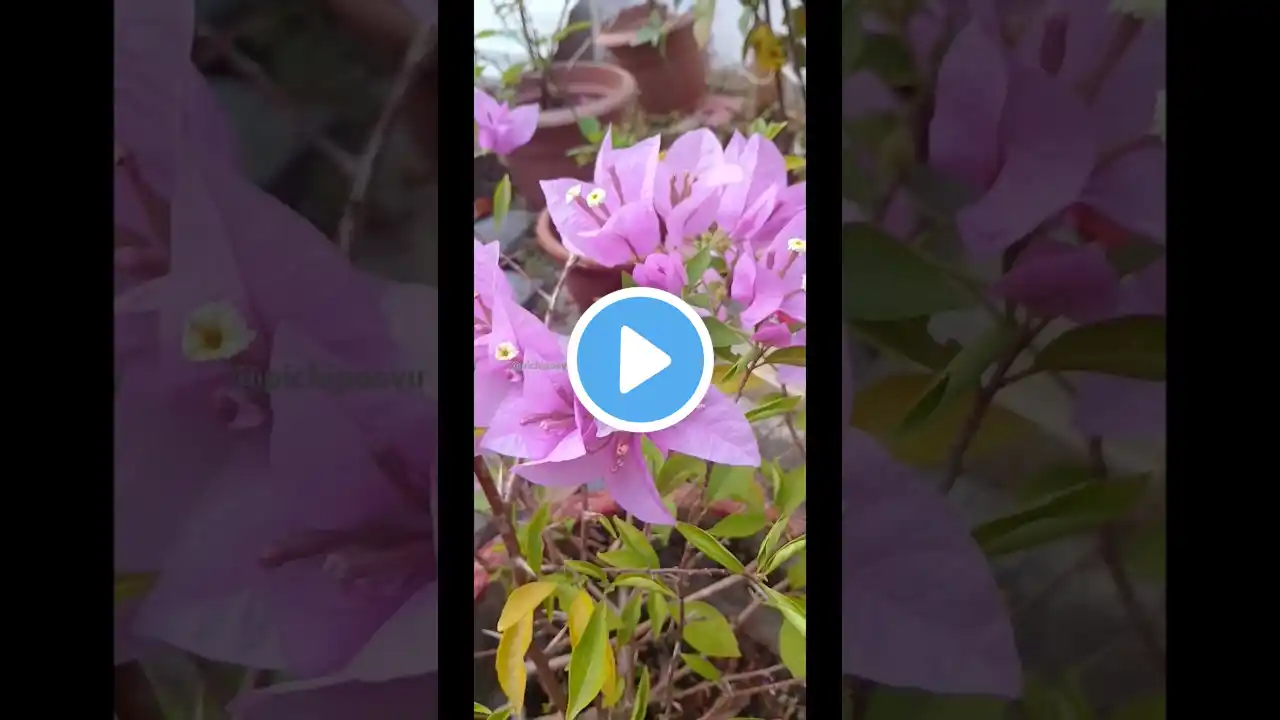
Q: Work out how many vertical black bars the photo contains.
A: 4